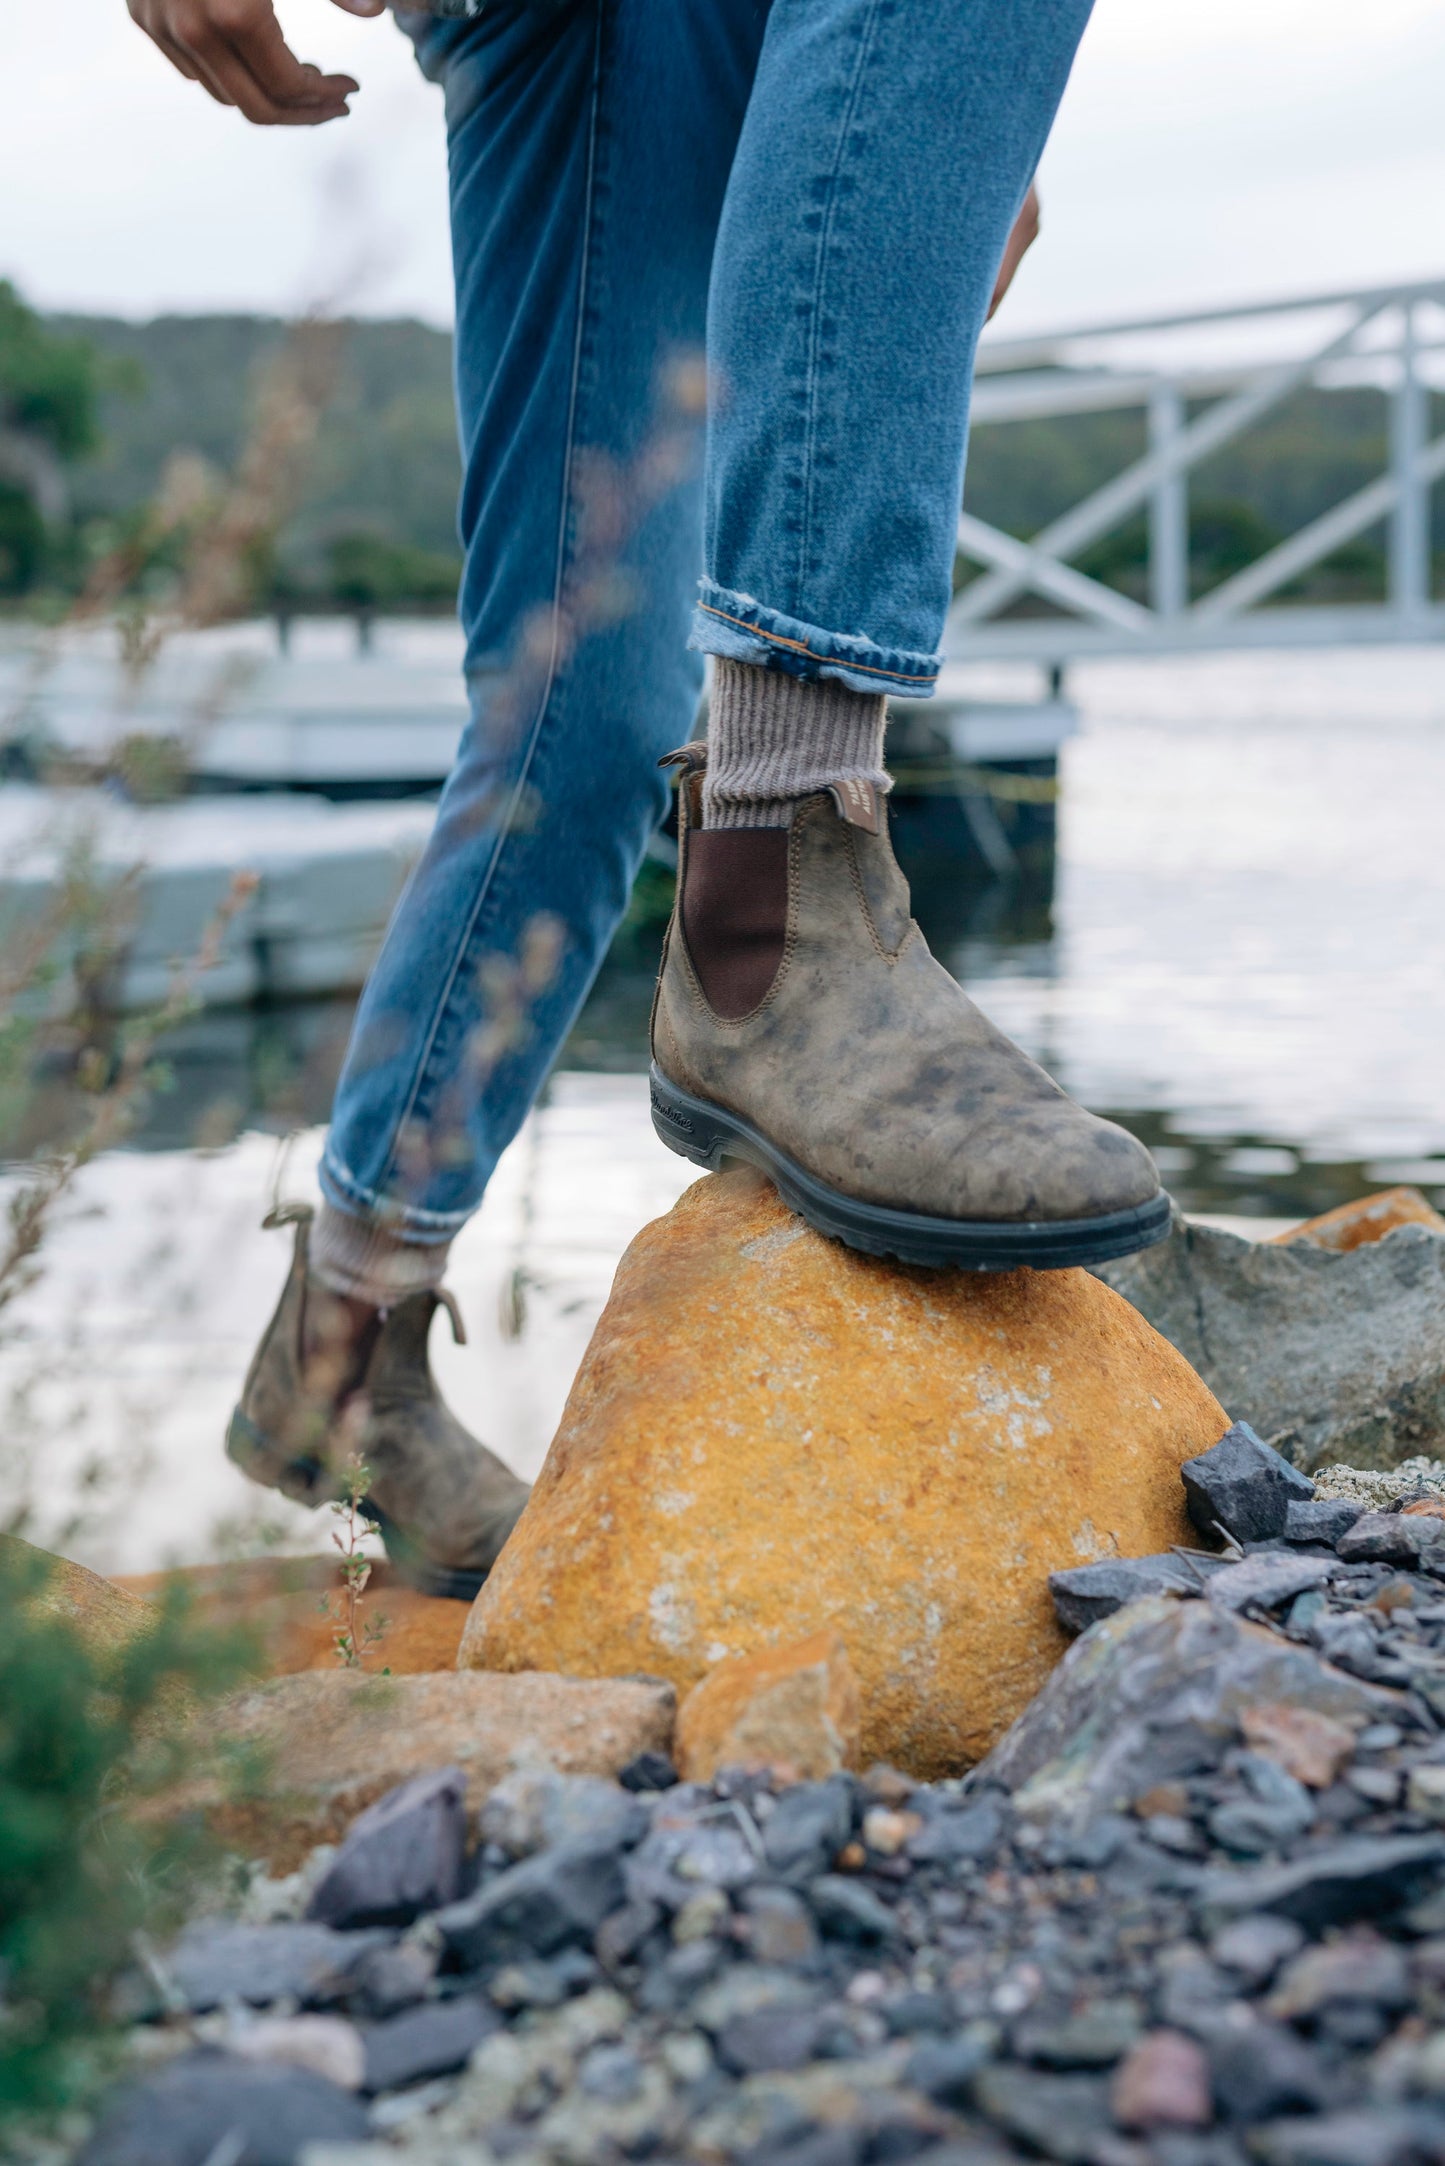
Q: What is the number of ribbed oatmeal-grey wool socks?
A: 2